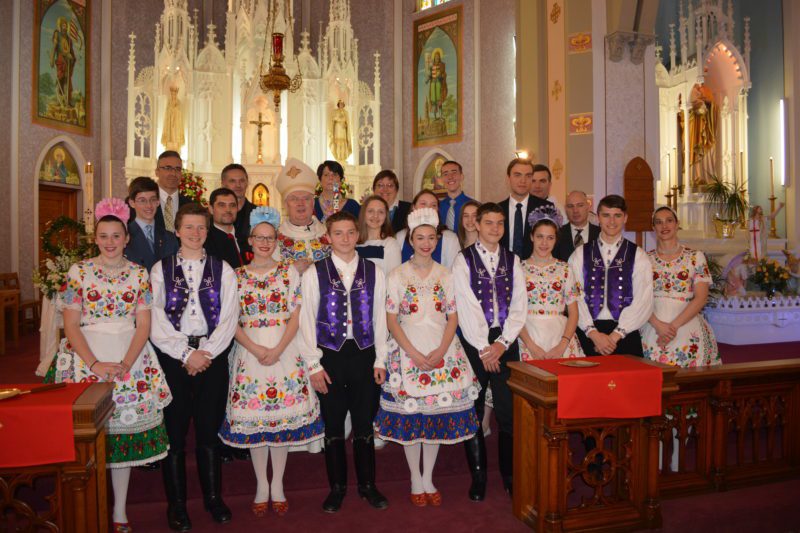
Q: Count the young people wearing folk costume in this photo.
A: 9